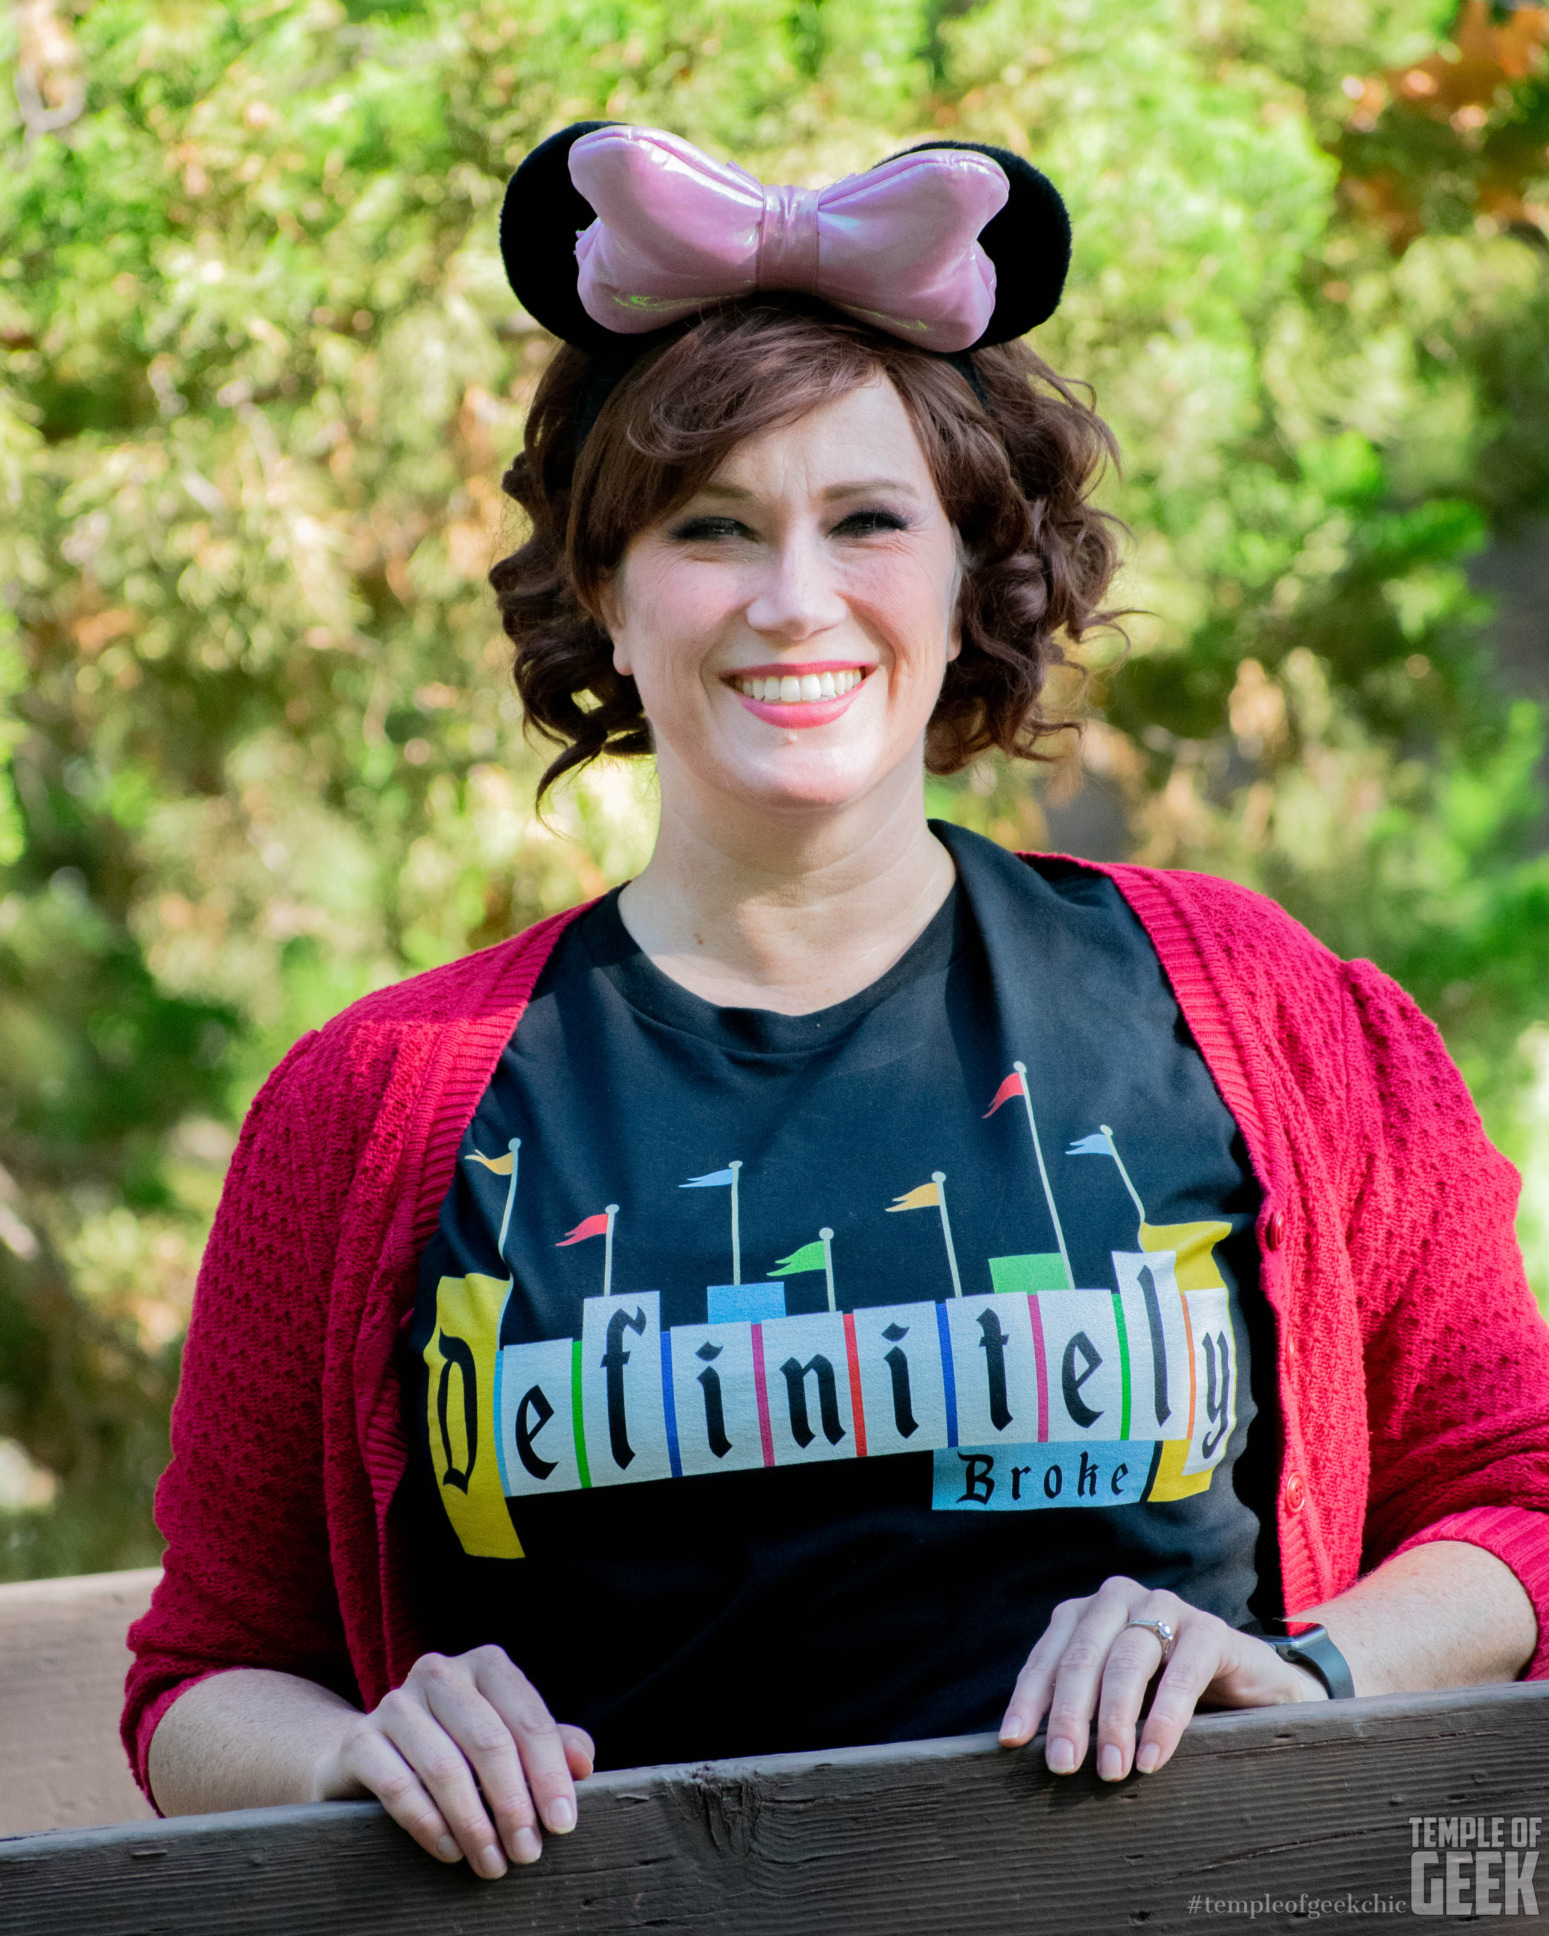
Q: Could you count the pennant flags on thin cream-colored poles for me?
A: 7